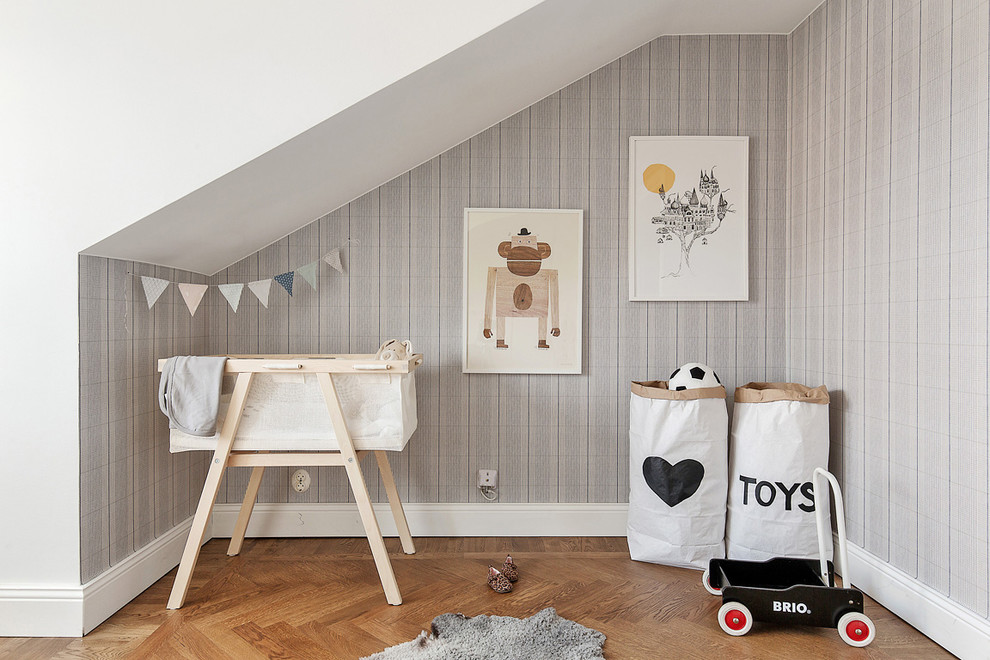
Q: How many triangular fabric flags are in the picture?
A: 7